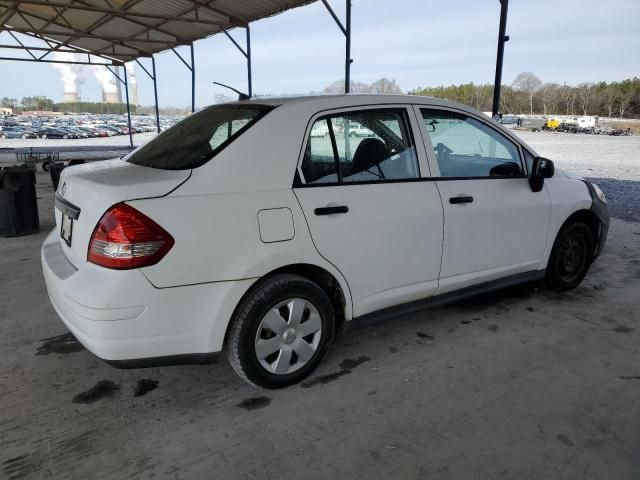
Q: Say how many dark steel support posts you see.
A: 6